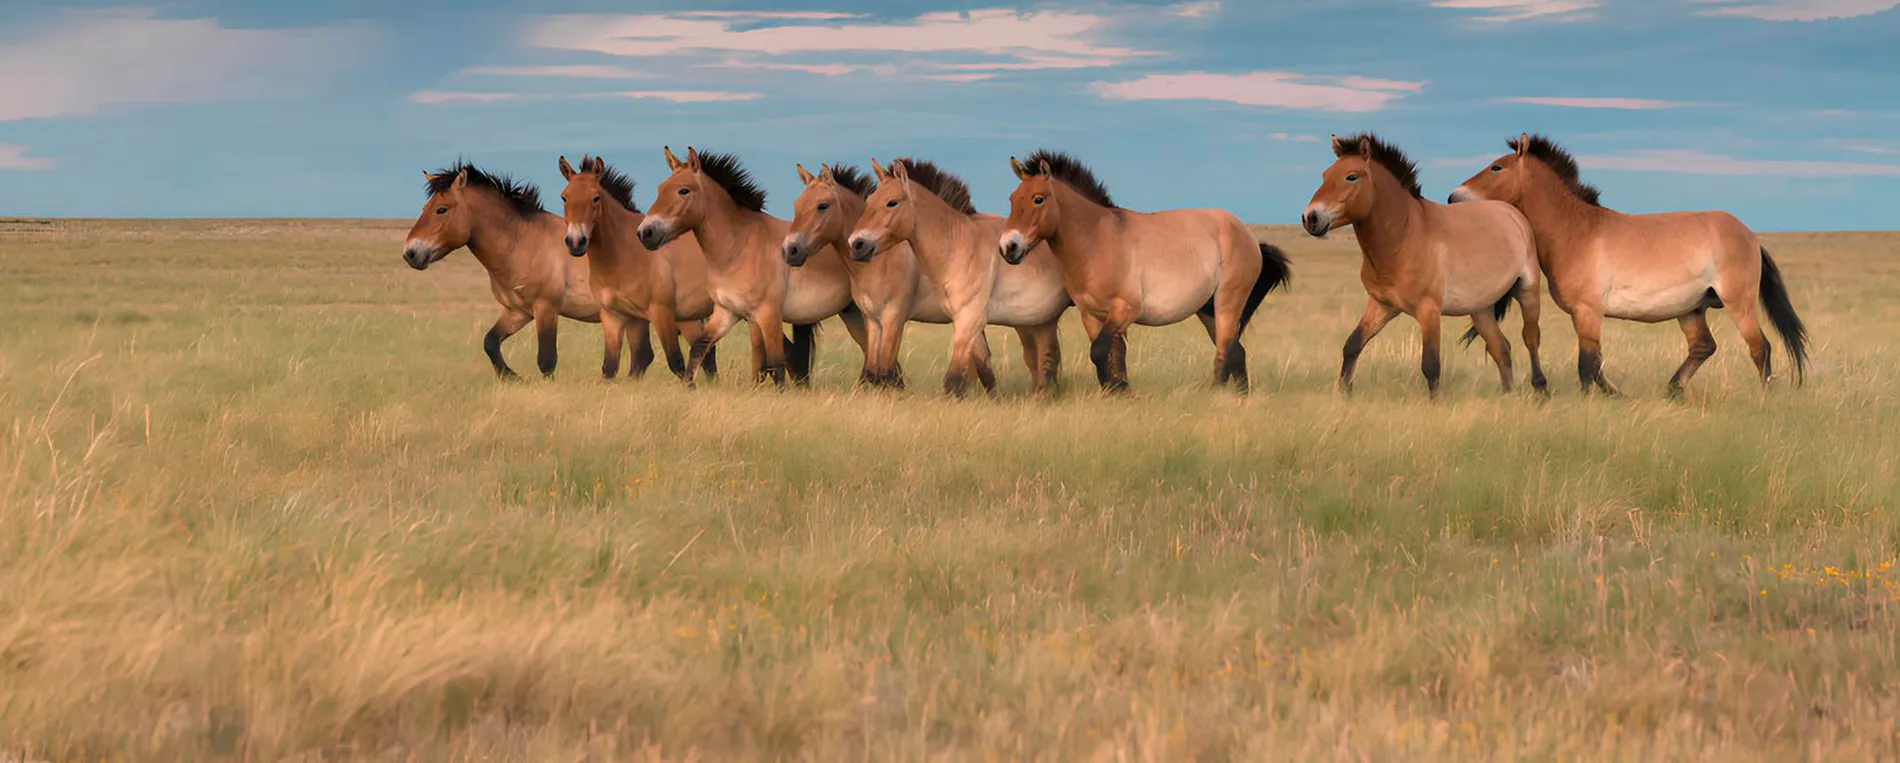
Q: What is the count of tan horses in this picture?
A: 8